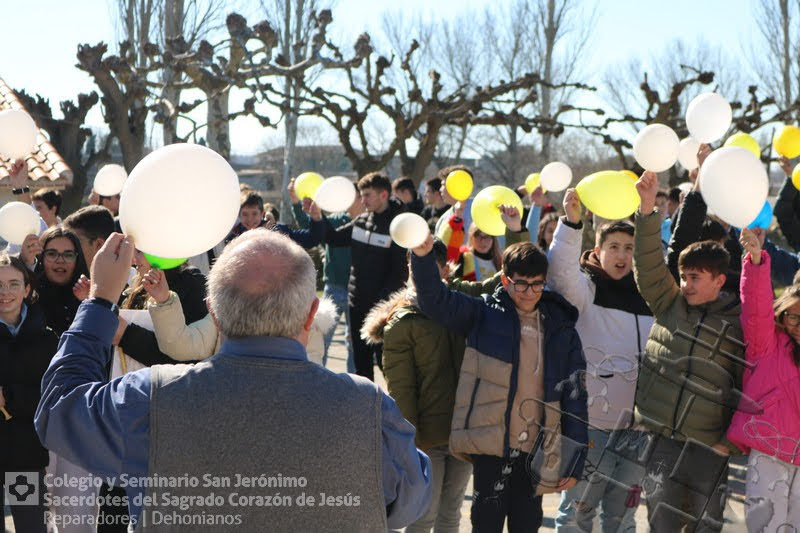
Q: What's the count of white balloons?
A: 11